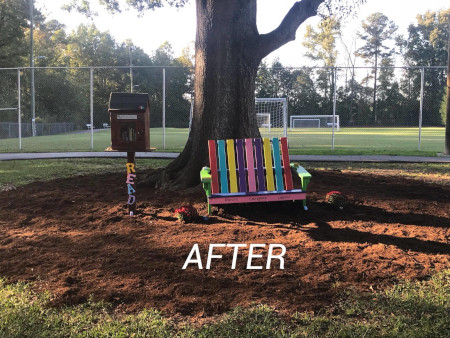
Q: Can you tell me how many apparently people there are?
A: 0